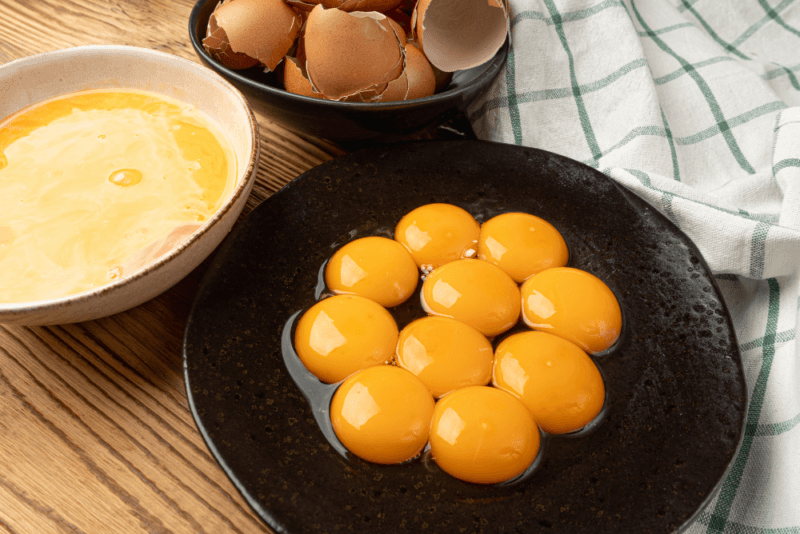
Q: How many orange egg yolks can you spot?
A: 10